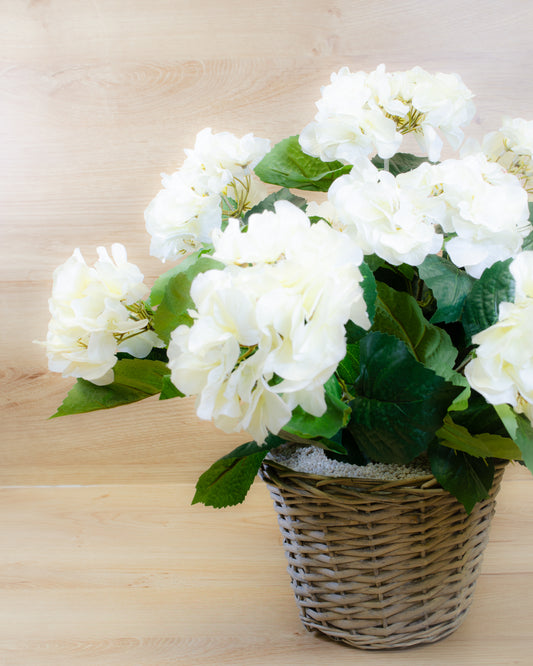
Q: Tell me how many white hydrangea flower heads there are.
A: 7